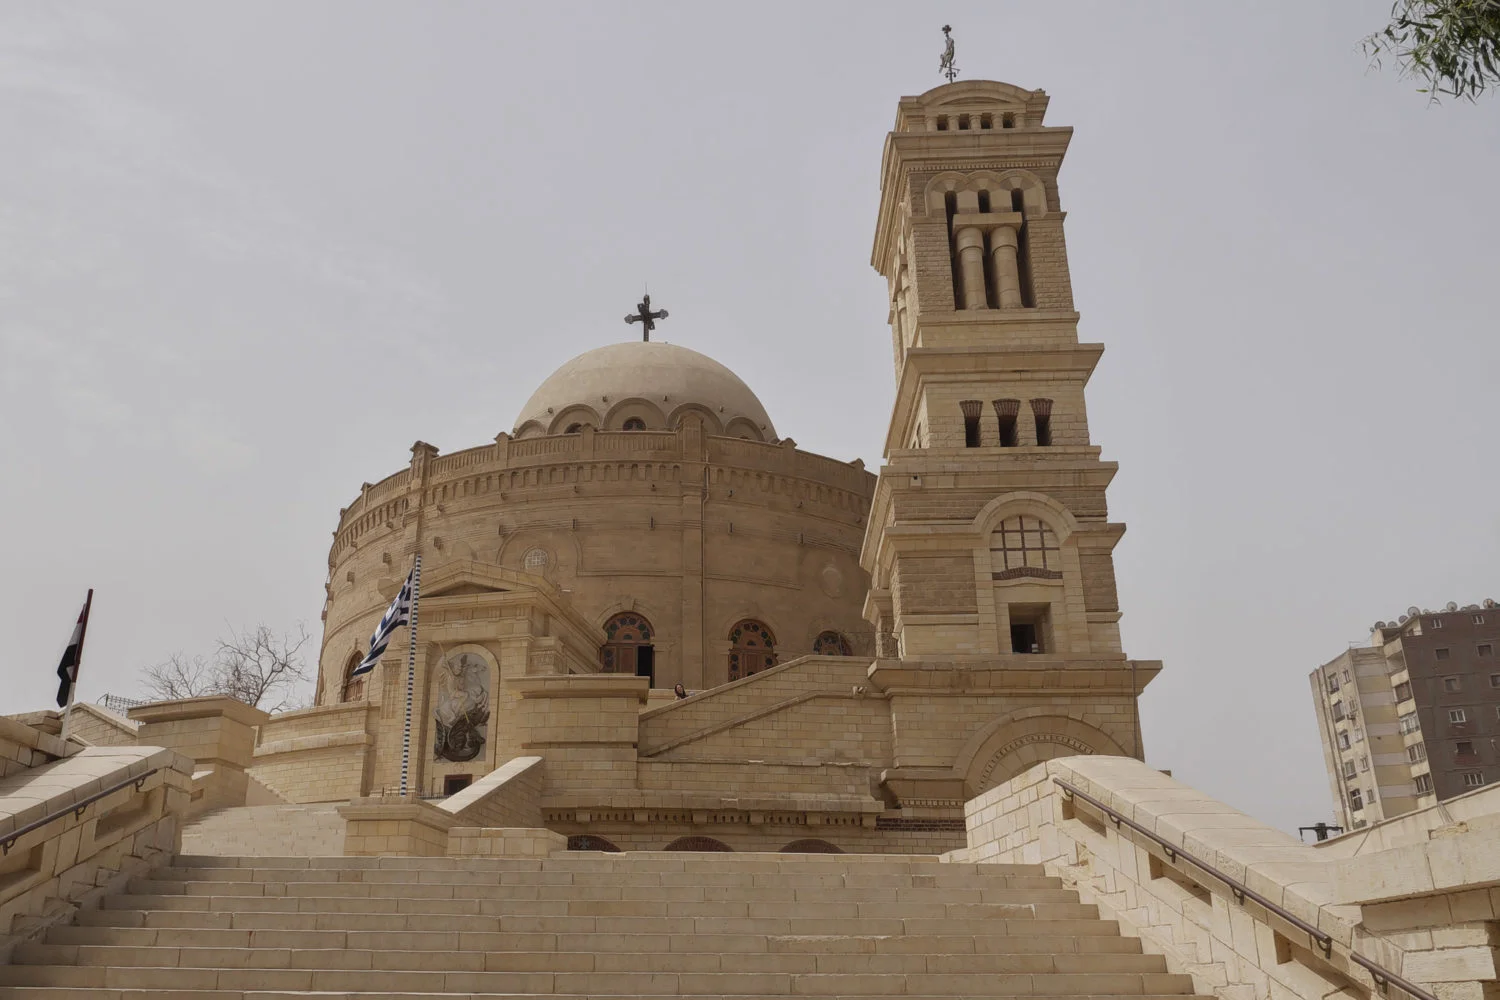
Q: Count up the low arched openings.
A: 3